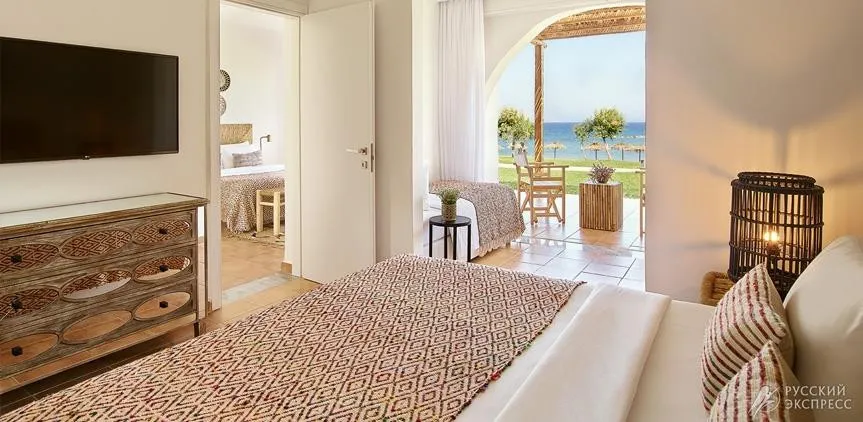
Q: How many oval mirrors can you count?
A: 9